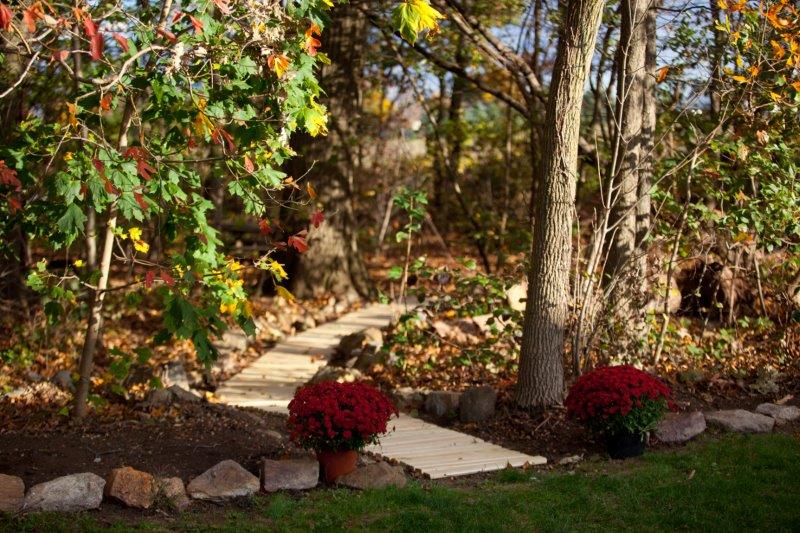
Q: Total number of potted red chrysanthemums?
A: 2